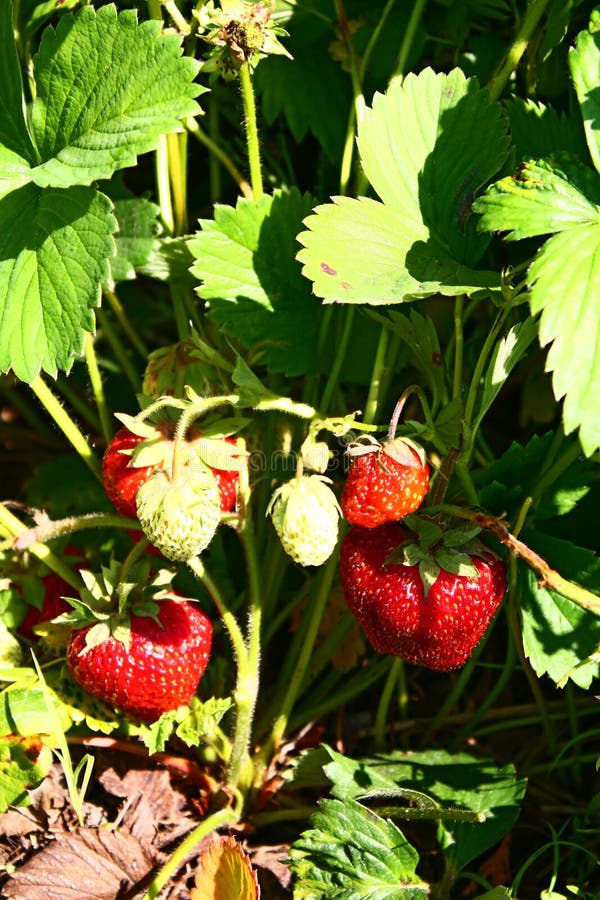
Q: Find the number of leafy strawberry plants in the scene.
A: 1